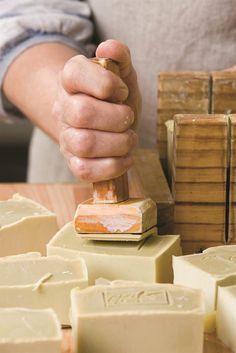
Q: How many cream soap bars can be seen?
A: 7